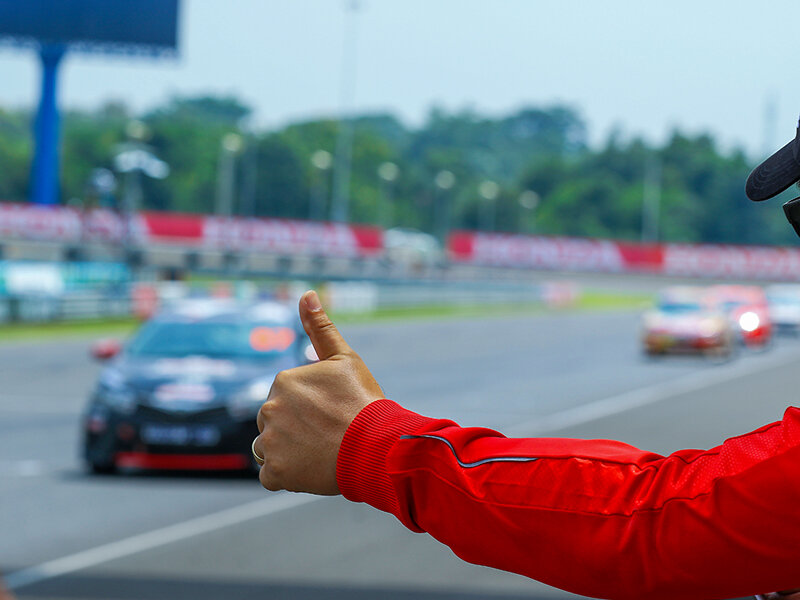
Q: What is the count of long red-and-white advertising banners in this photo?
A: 2